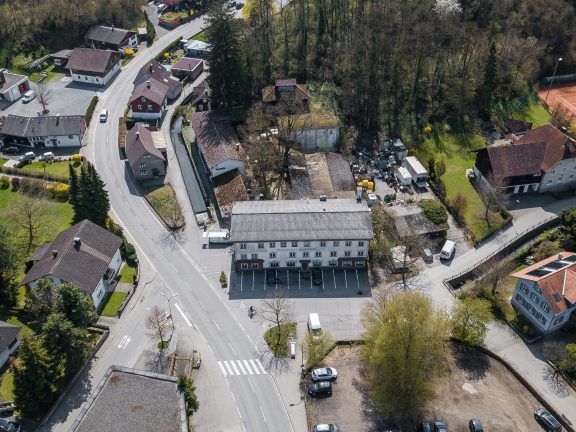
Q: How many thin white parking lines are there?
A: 11